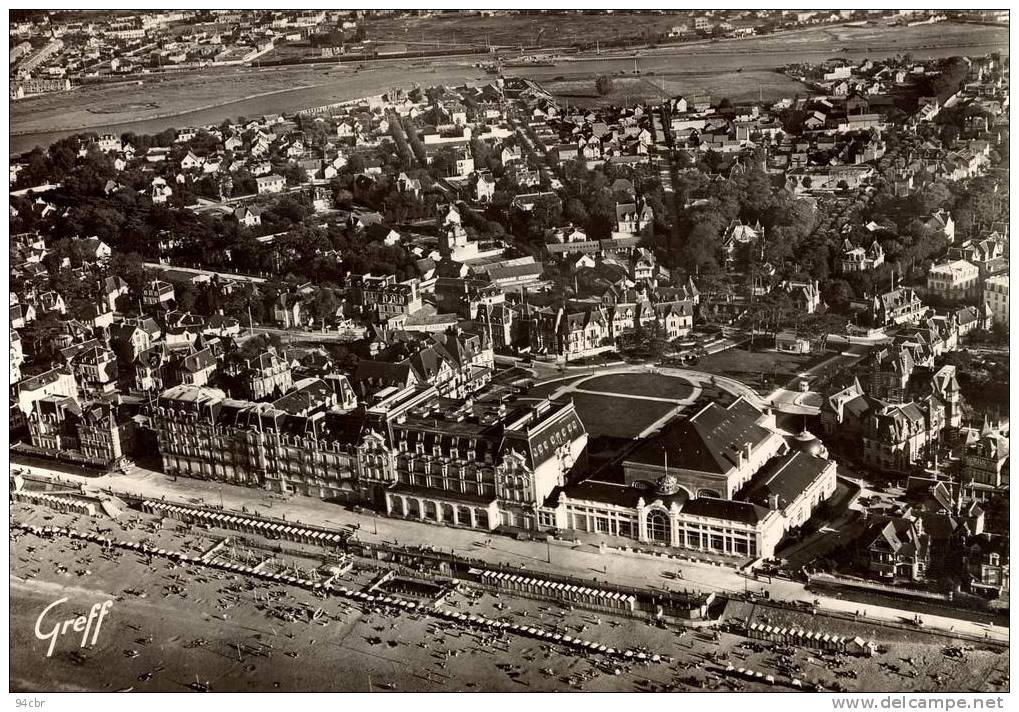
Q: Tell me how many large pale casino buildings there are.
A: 1